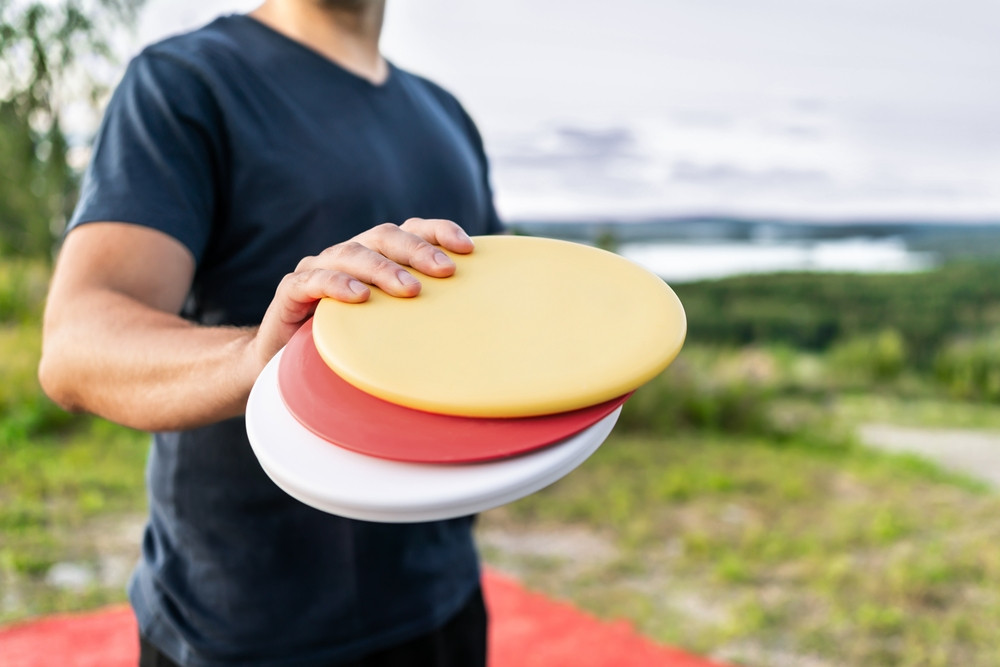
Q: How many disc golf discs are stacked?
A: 3